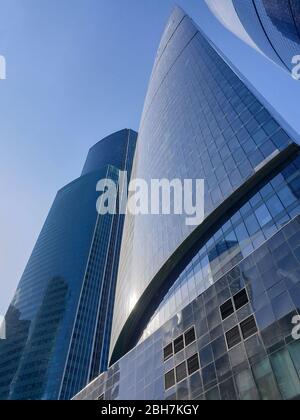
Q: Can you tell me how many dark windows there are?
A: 10